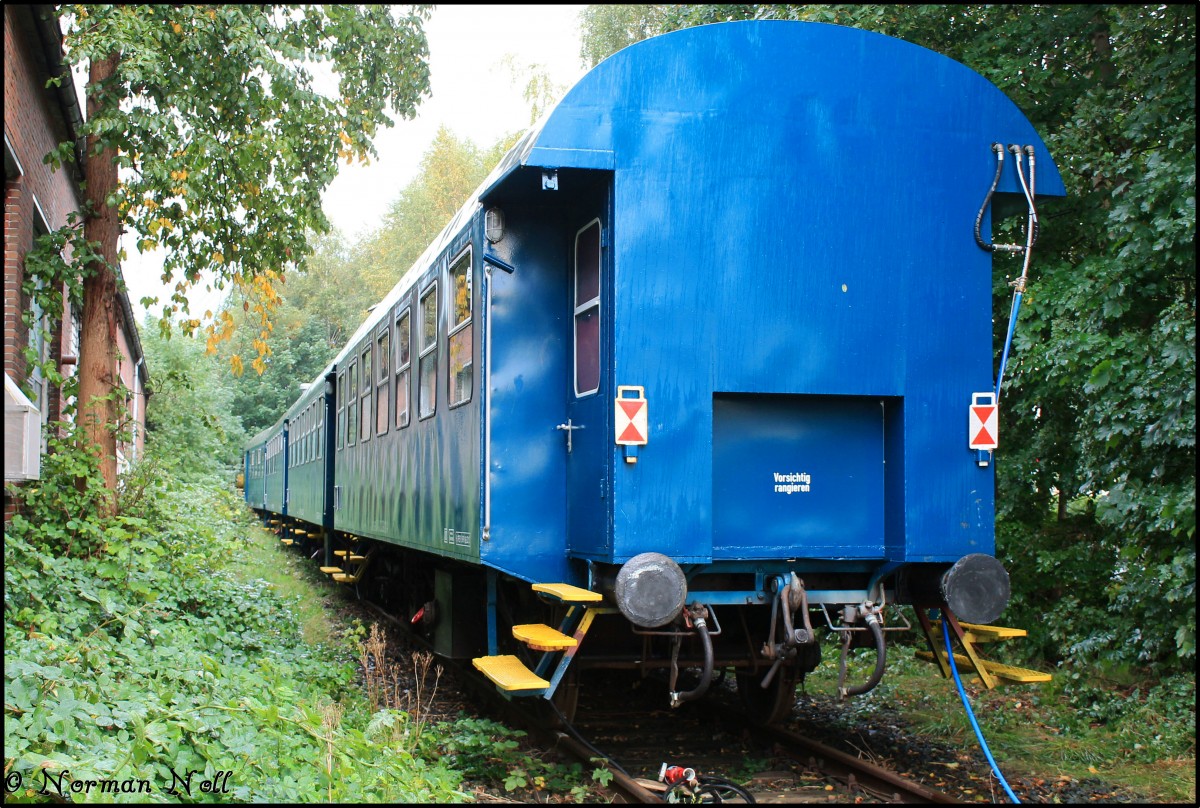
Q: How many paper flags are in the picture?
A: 0